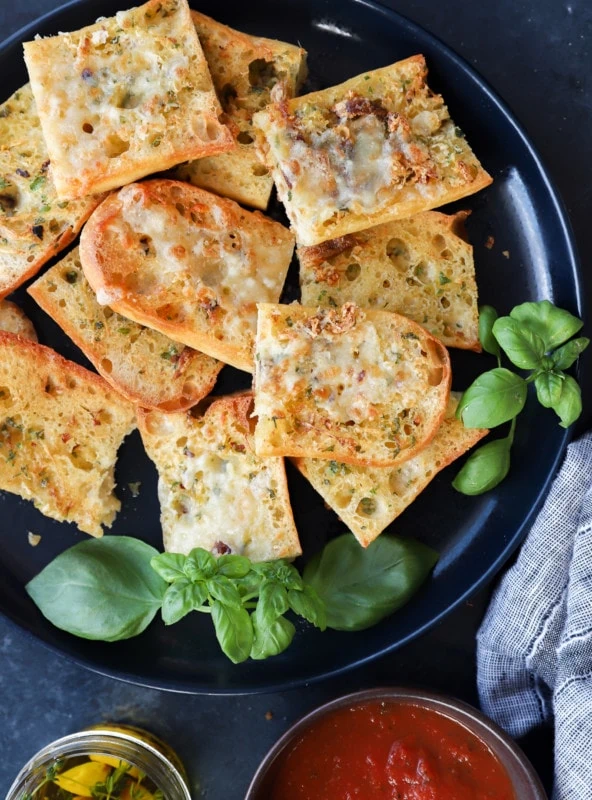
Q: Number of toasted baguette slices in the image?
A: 12